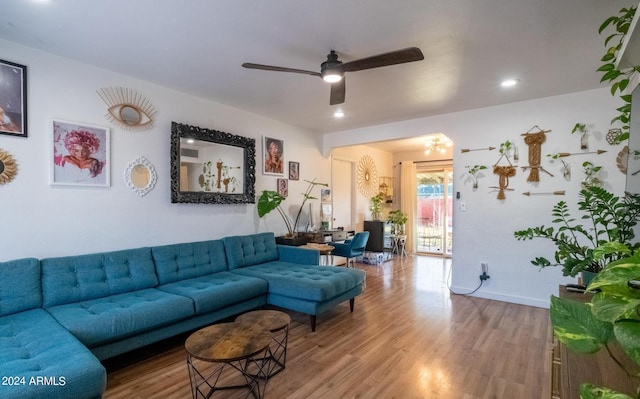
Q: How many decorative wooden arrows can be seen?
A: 3